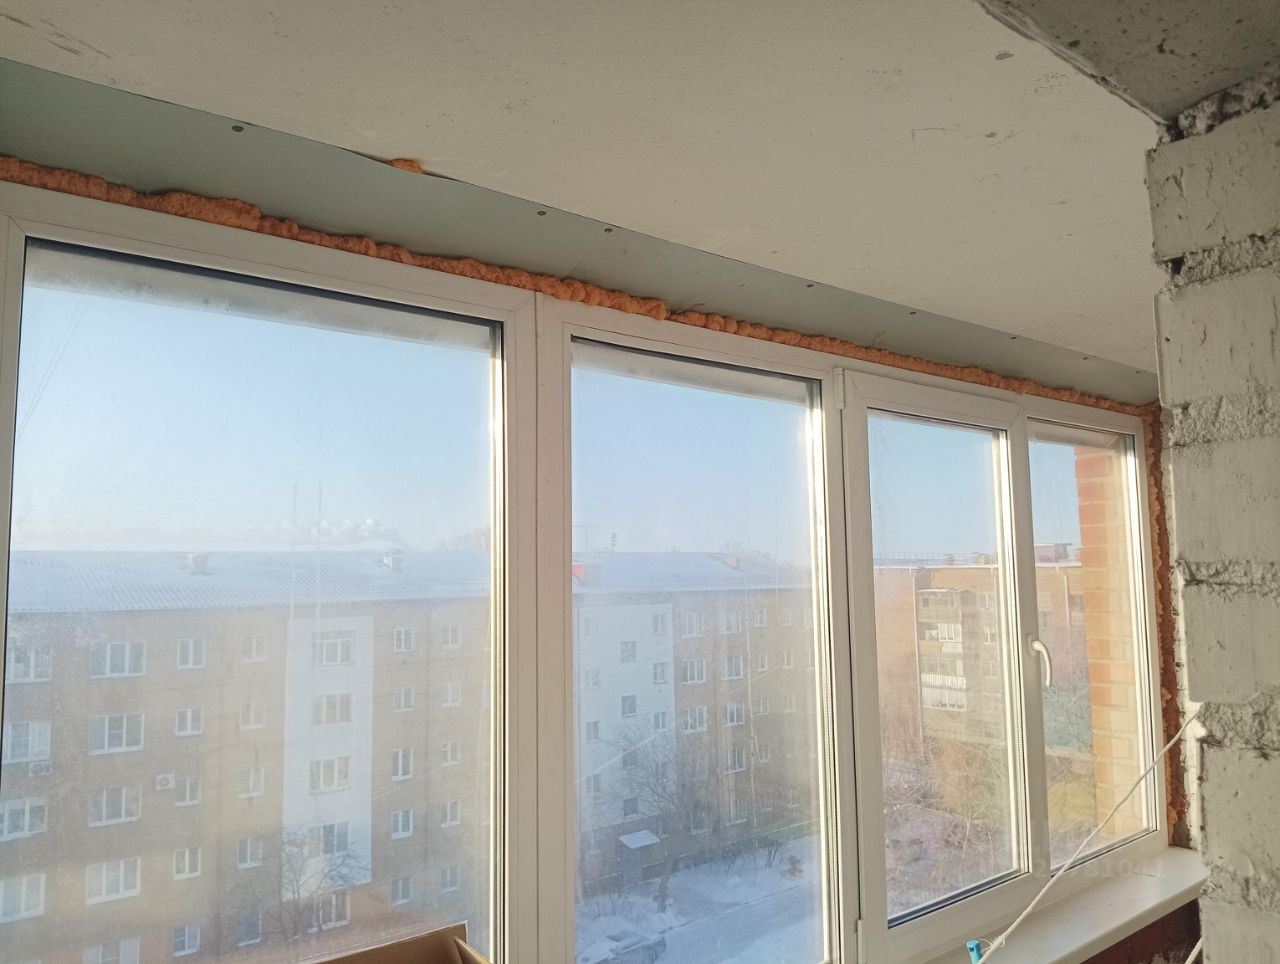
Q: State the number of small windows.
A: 2